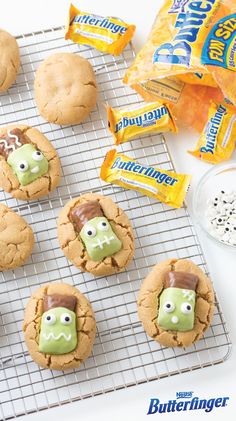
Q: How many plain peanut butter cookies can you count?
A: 3